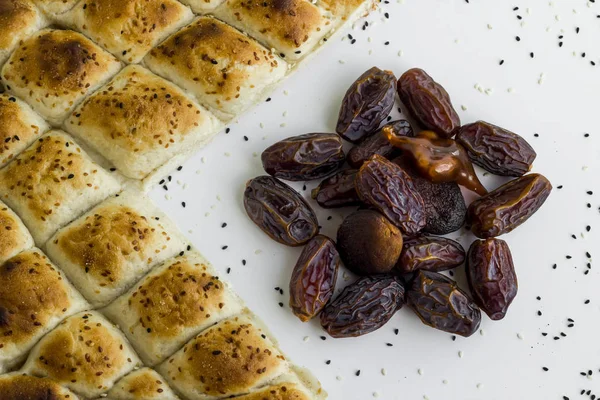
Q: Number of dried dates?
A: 14